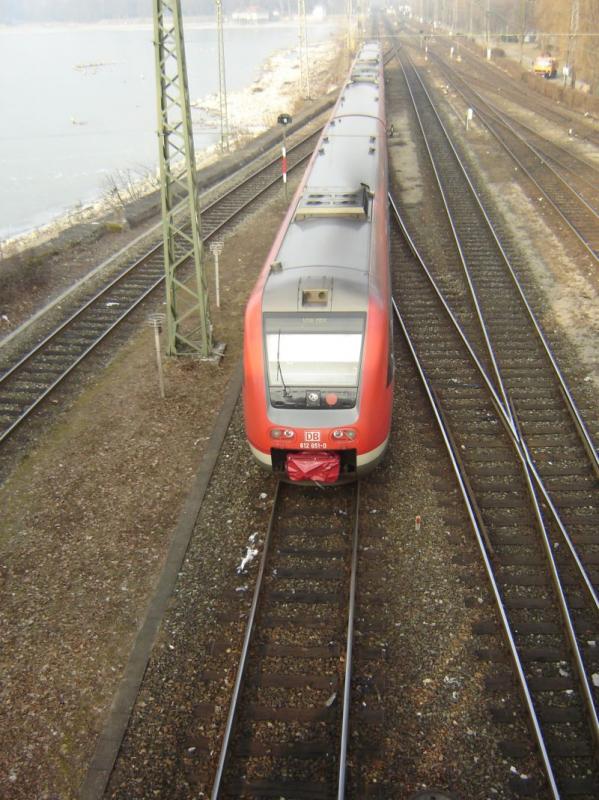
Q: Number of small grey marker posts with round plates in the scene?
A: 2